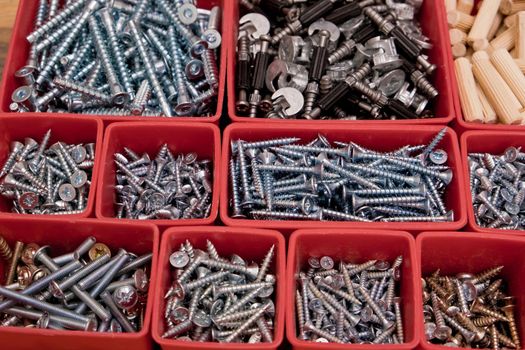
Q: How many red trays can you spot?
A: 11